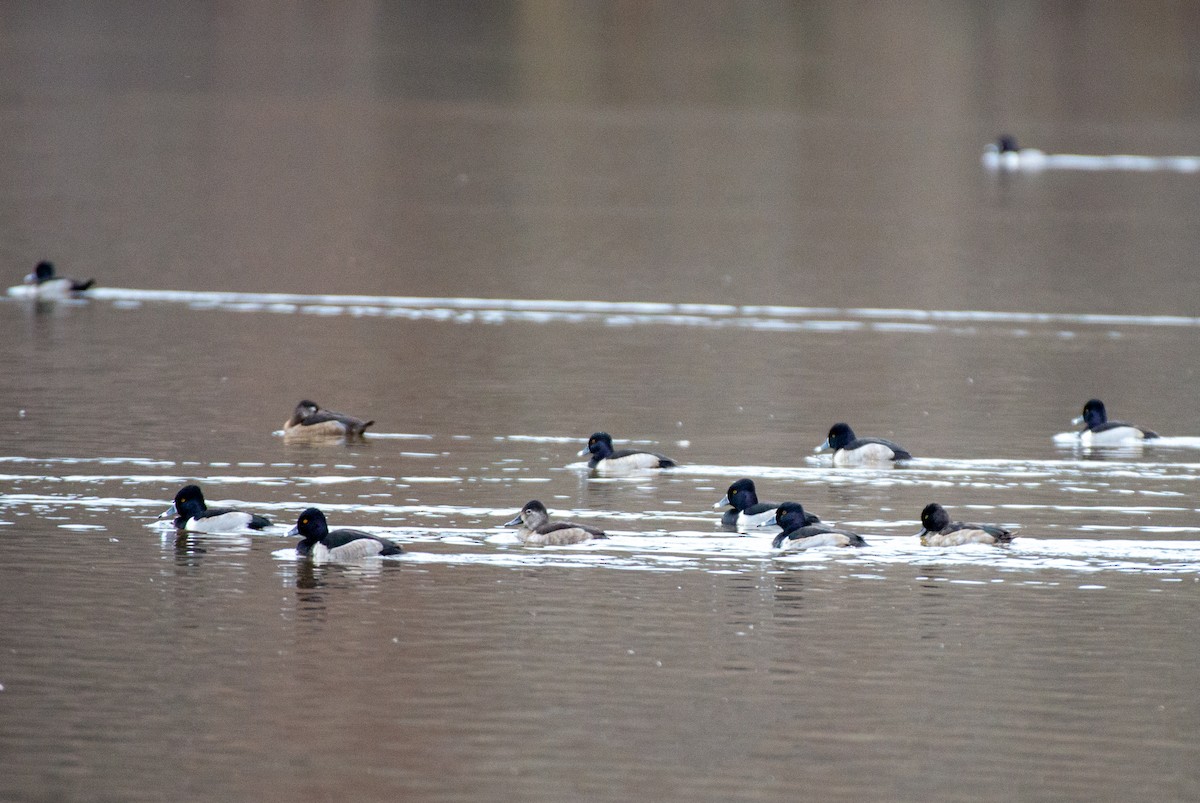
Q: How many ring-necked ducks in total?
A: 12